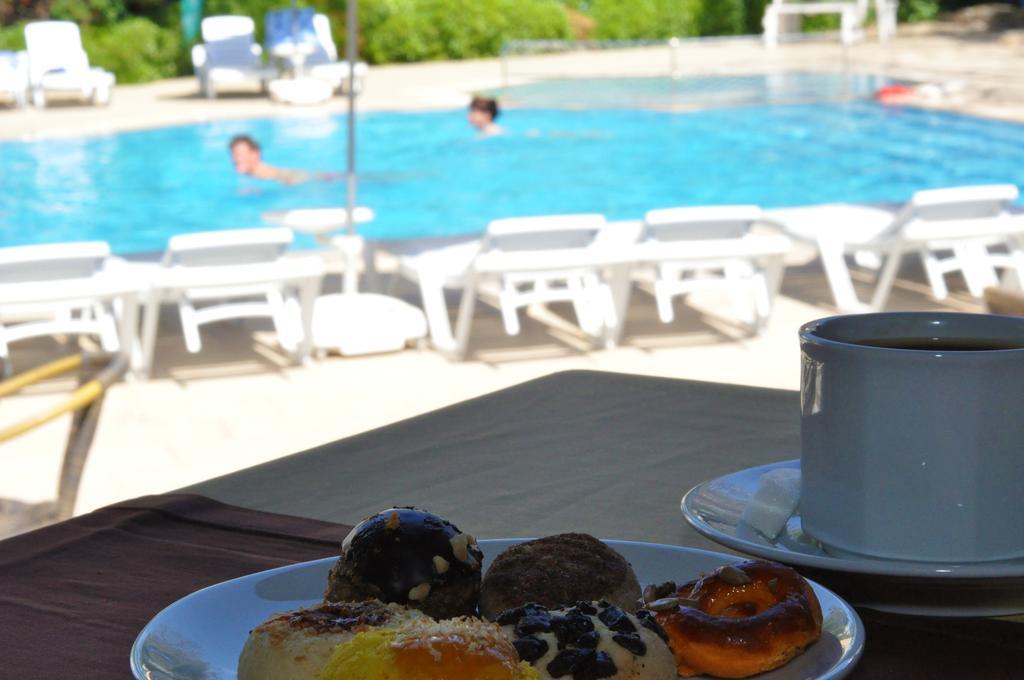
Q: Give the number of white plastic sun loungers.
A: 9